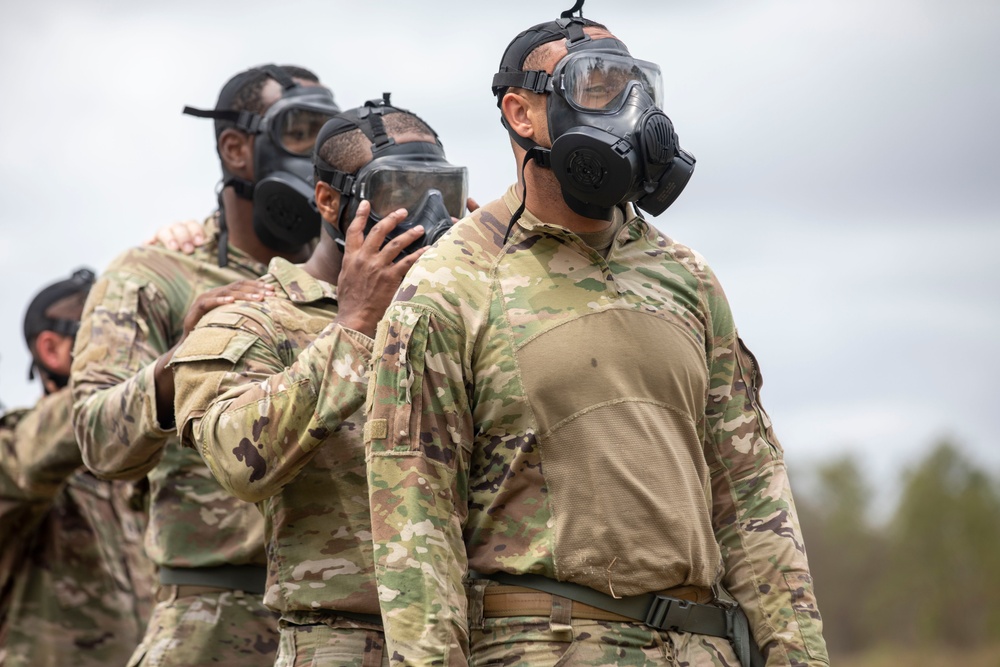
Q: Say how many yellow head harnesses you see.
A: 0